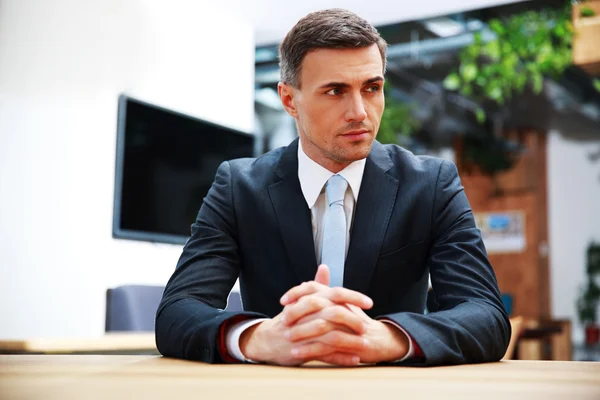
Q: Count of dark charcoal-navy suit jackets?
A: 1